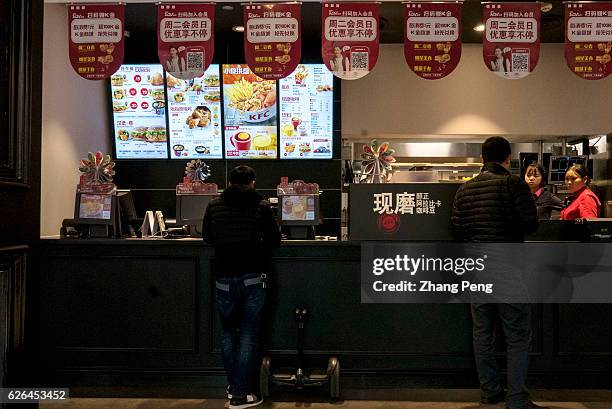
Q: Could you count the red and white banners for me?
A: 7